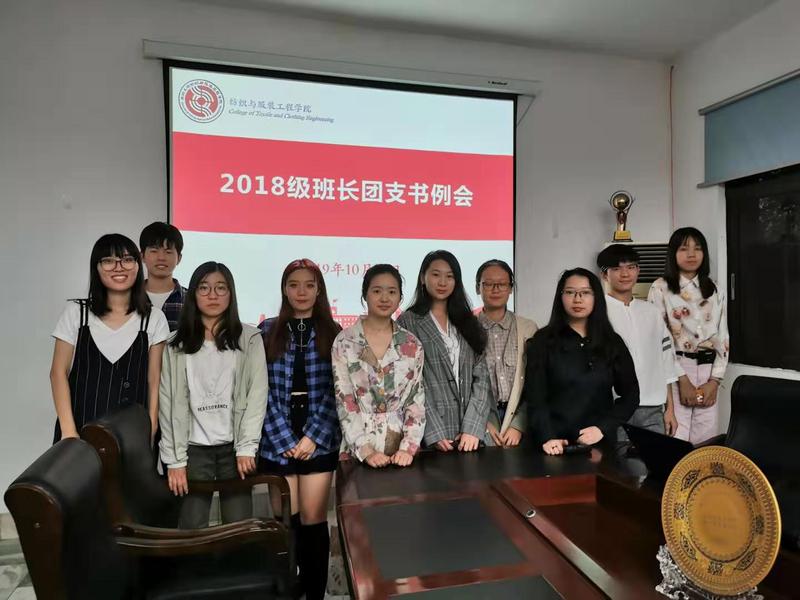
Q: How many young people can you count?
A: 10